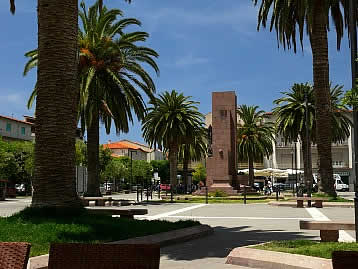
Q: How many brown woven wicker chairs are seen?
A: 3